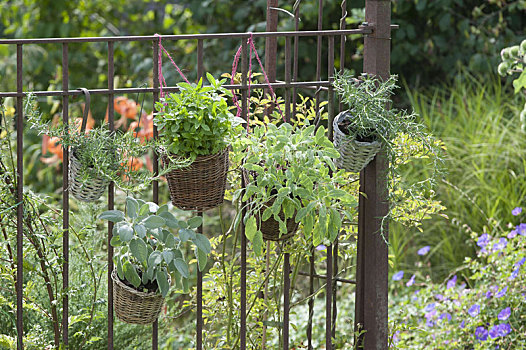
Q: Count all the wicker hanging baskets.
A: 5